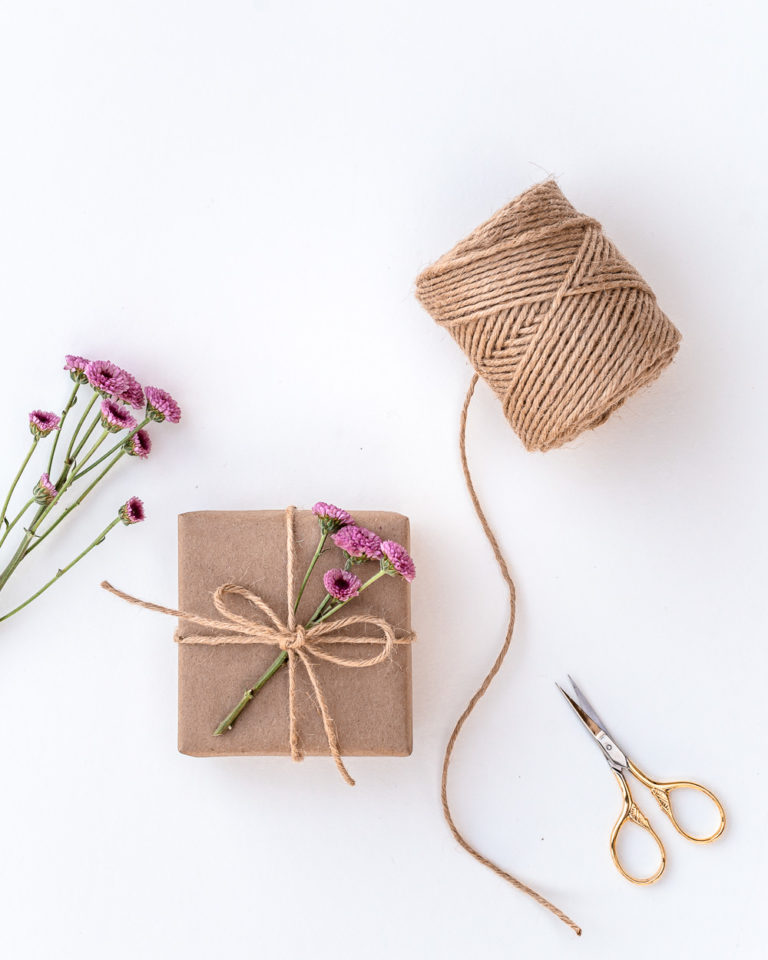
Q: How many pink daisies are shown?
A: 13